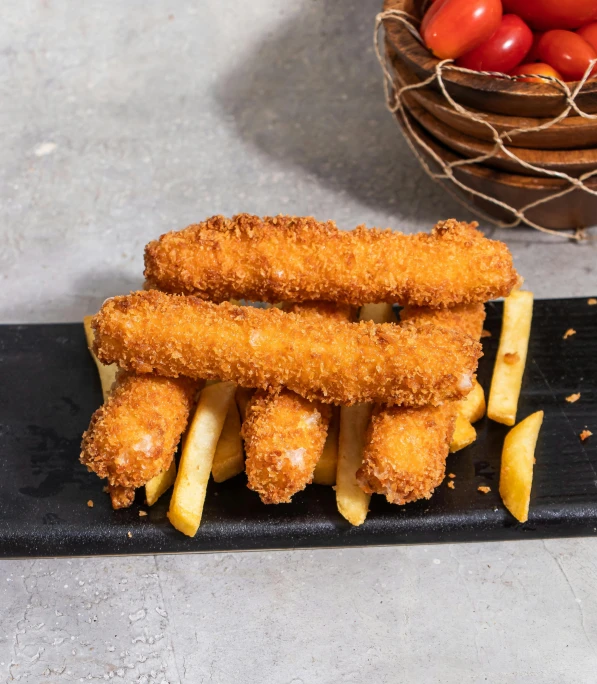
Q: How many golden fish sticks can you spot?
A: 5